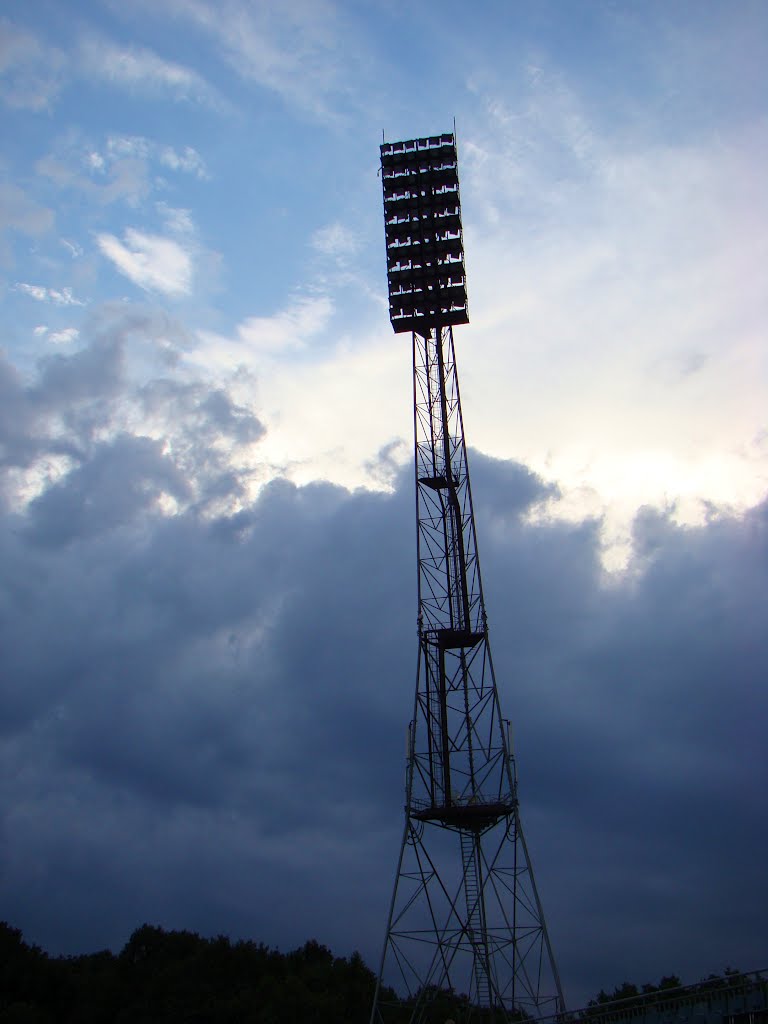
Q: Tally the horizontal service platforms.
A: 3